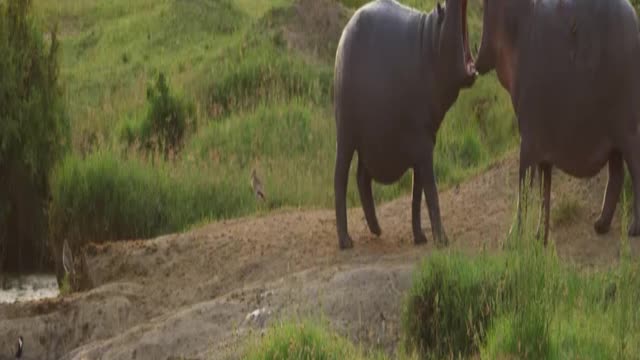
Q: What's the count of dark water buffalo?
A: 0